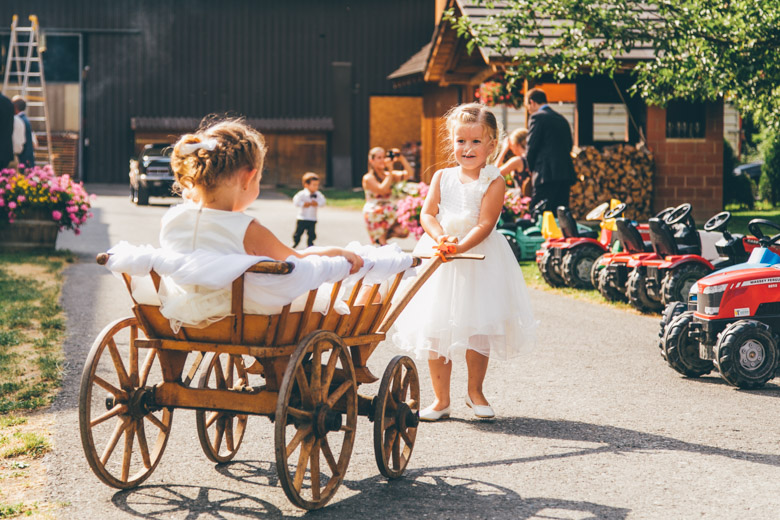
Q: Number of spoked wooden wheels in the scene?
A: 4